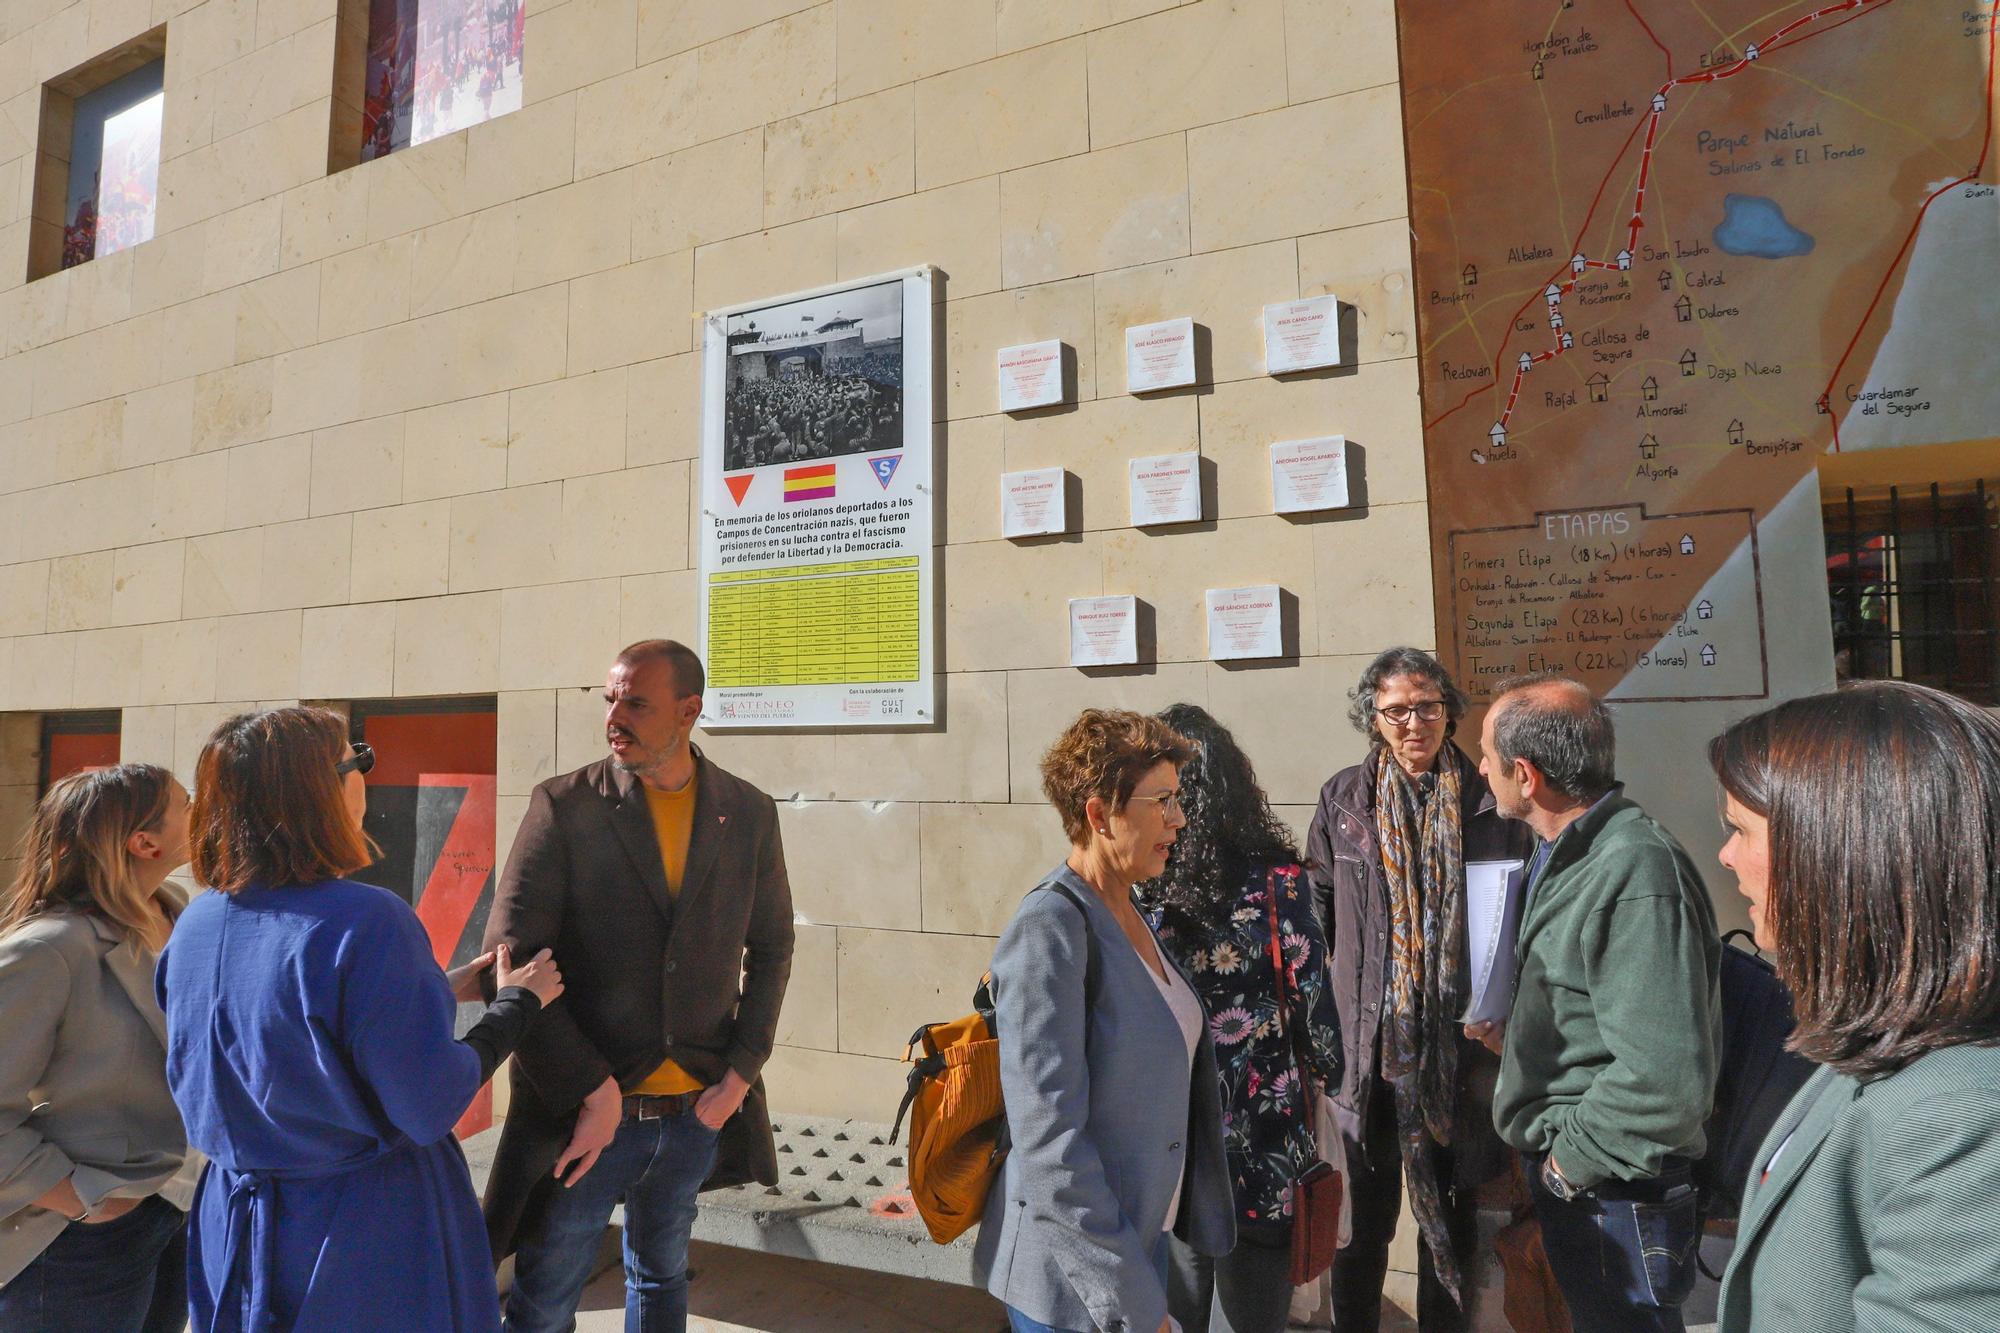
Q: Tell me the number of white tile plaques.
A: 8